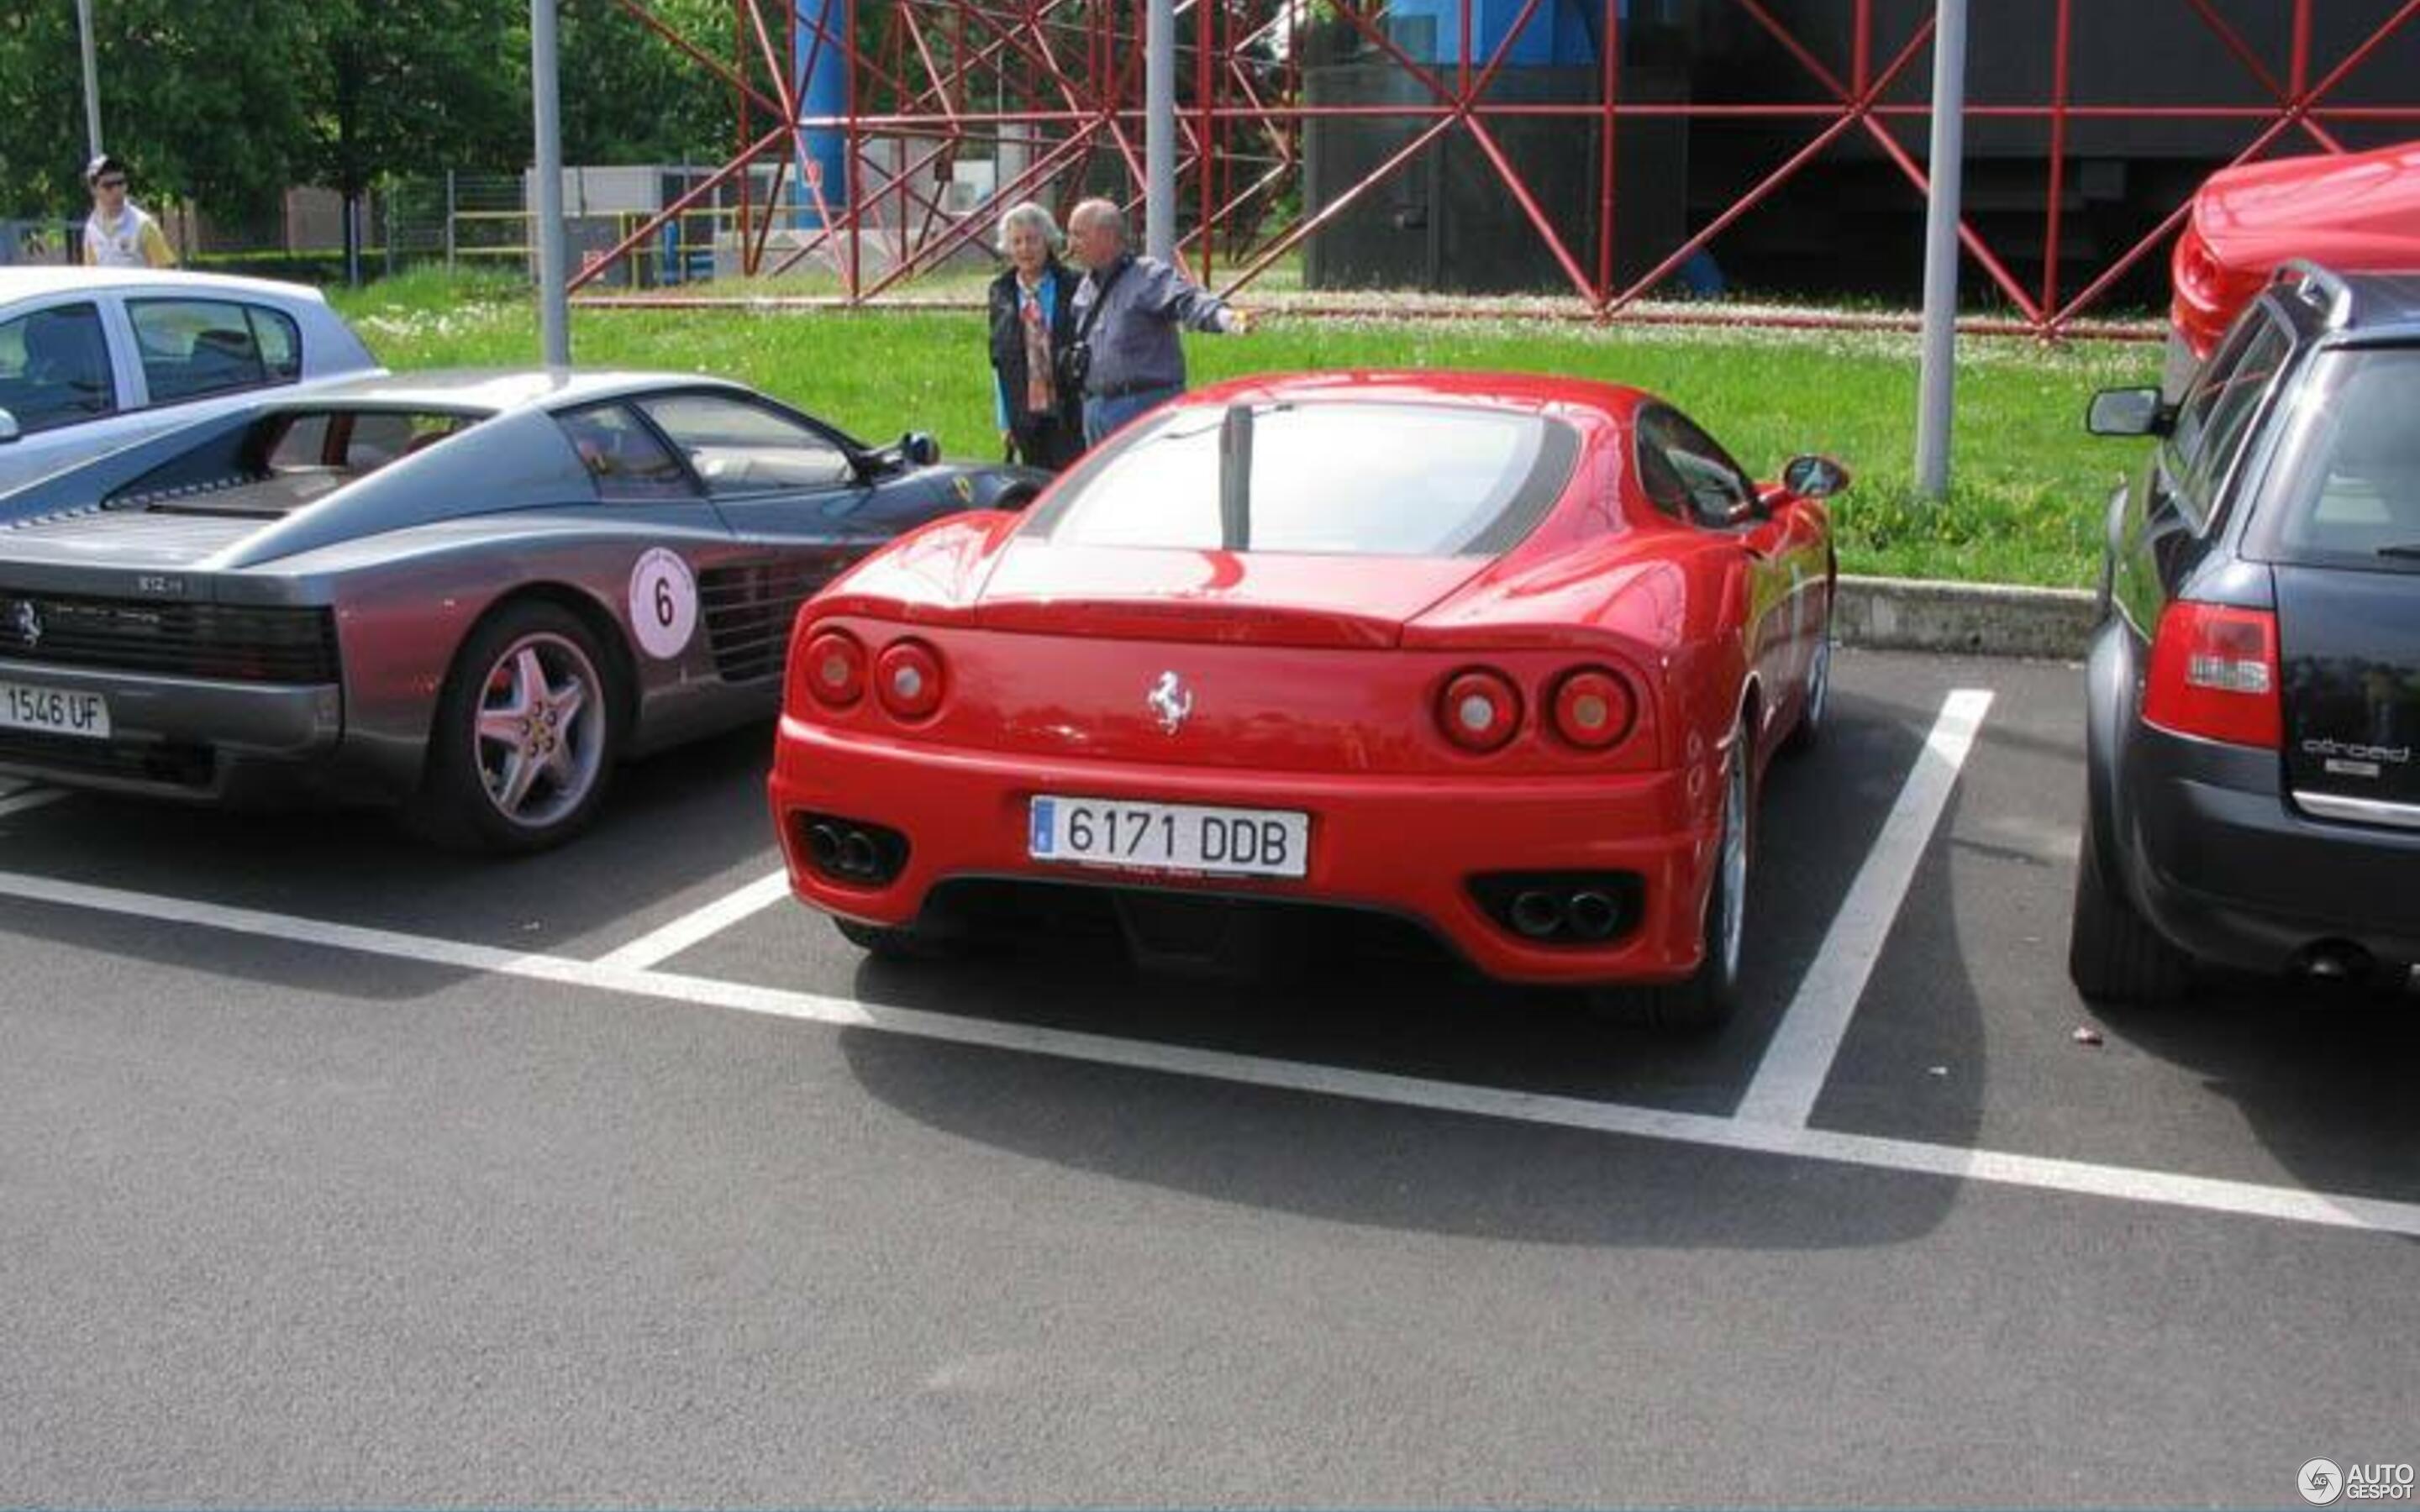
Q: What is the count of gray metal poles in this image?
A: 4